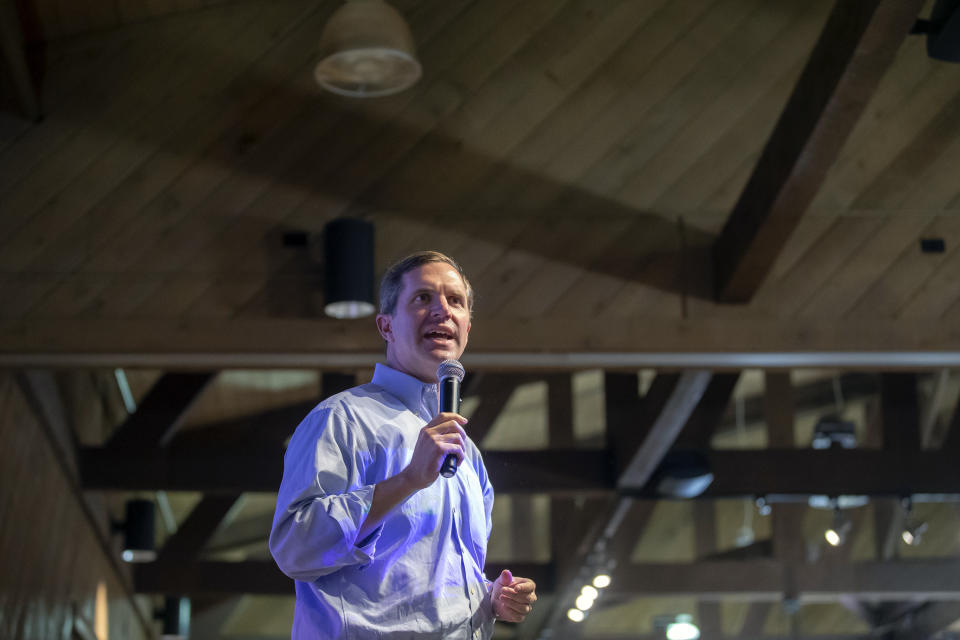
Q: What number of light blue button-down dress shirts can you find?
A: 1